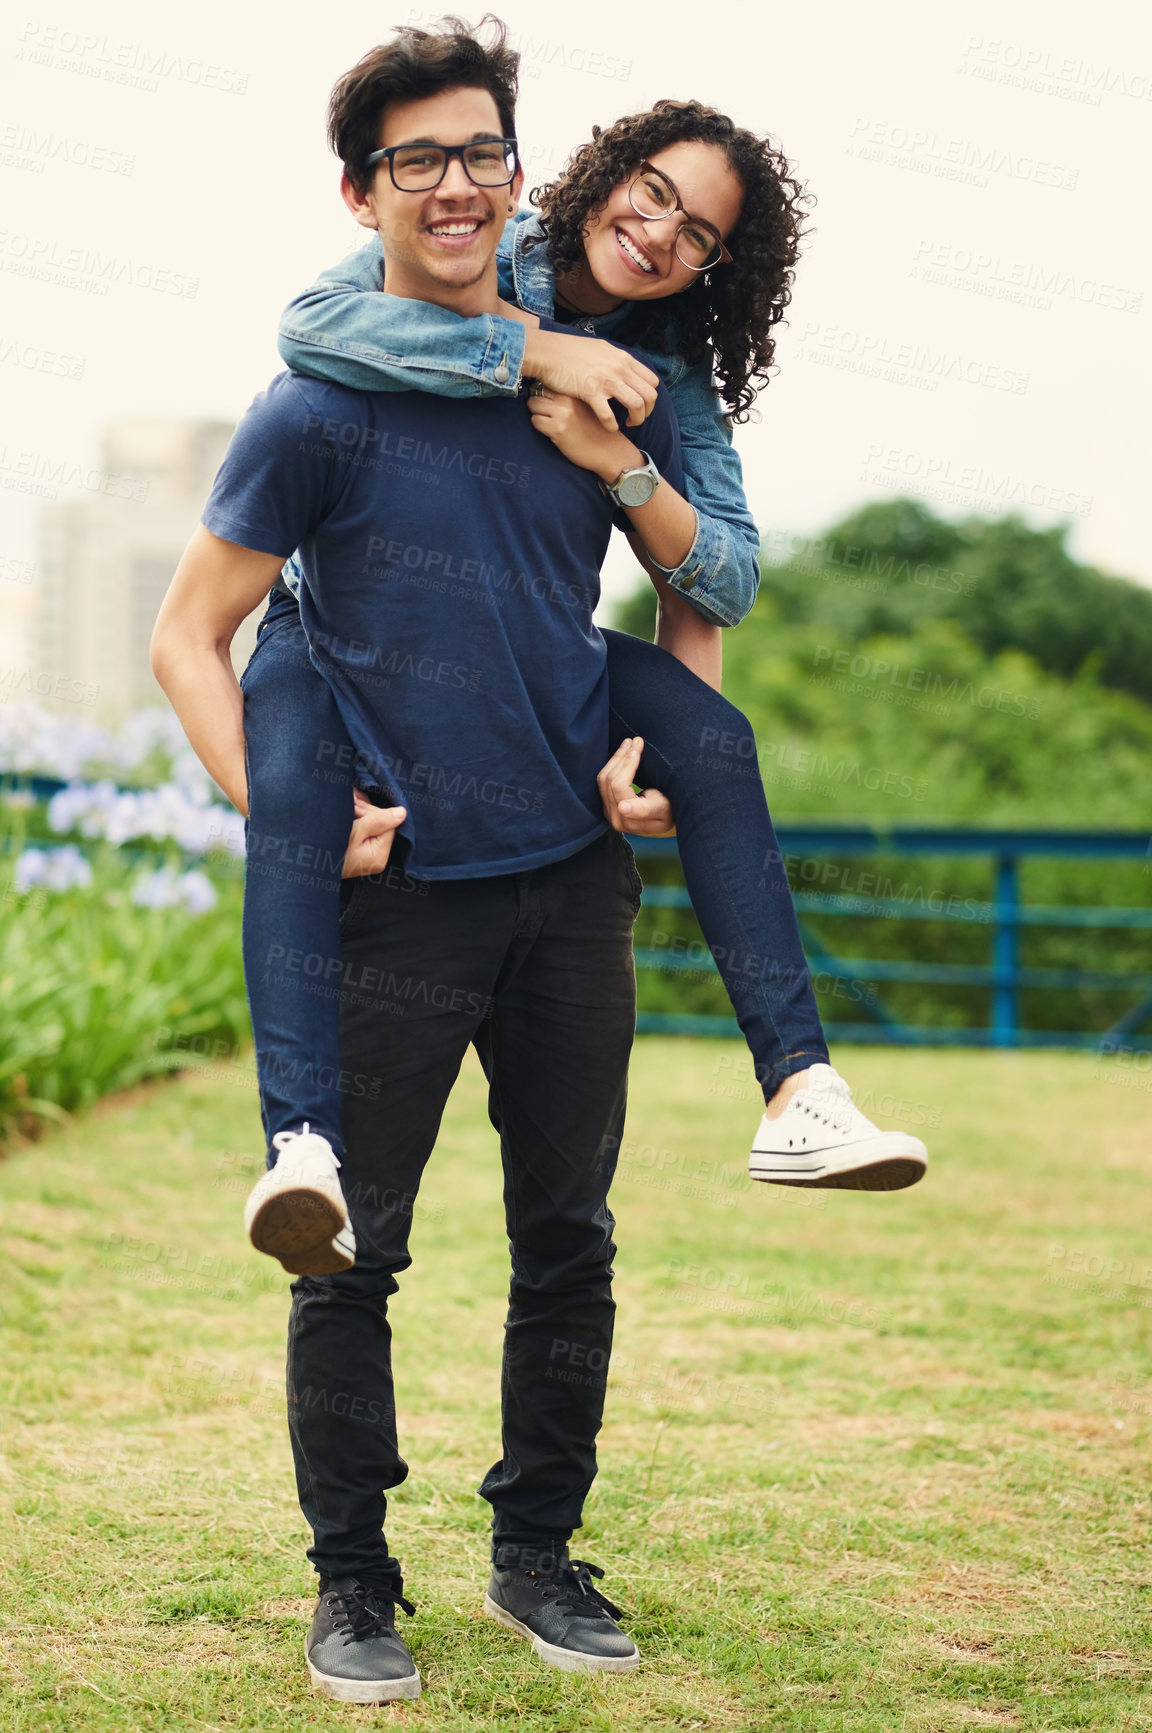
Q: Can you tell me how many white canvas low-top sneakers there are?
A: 2